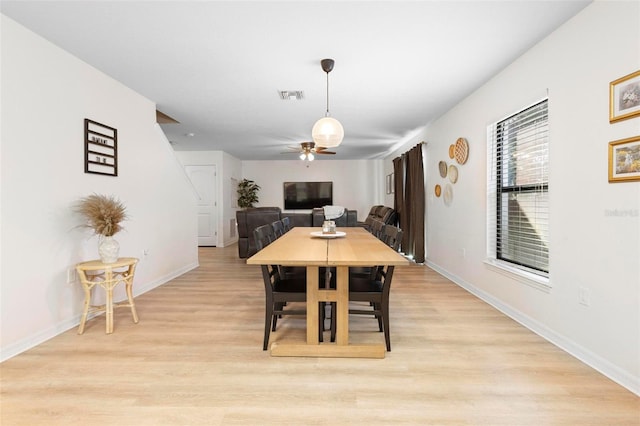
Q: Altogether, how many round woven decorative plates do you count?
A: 6